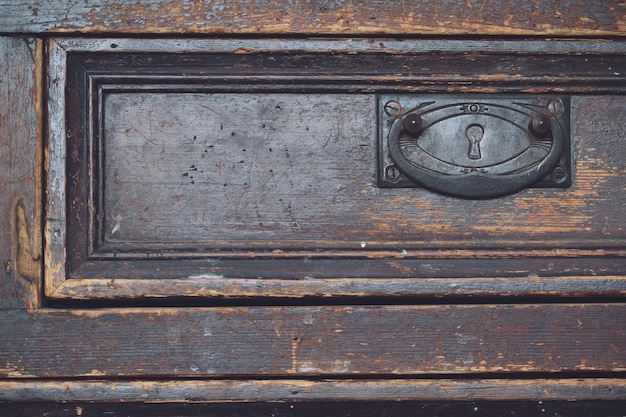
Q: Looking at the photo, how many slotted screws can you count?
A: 4